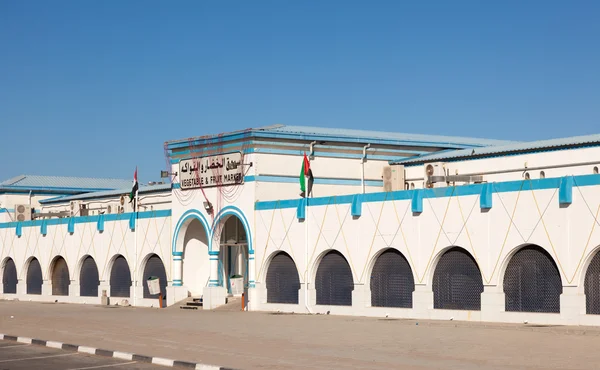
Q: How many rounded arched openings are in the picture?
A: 14